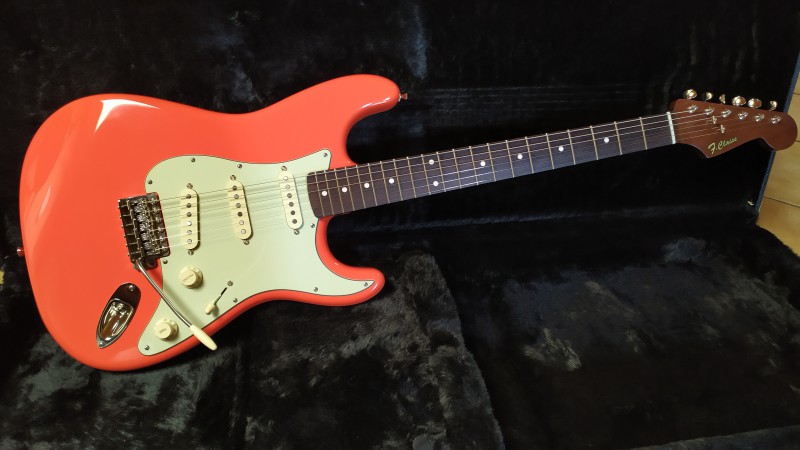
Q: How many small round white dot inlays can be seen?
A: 10